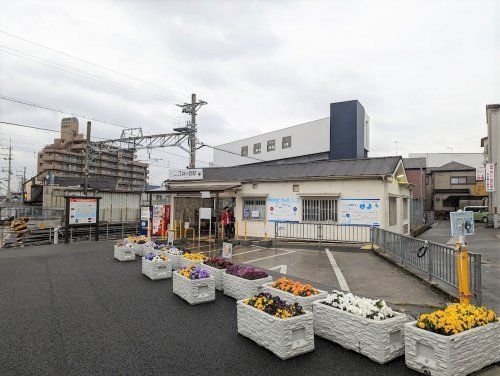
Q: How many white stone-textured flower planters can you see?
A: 13